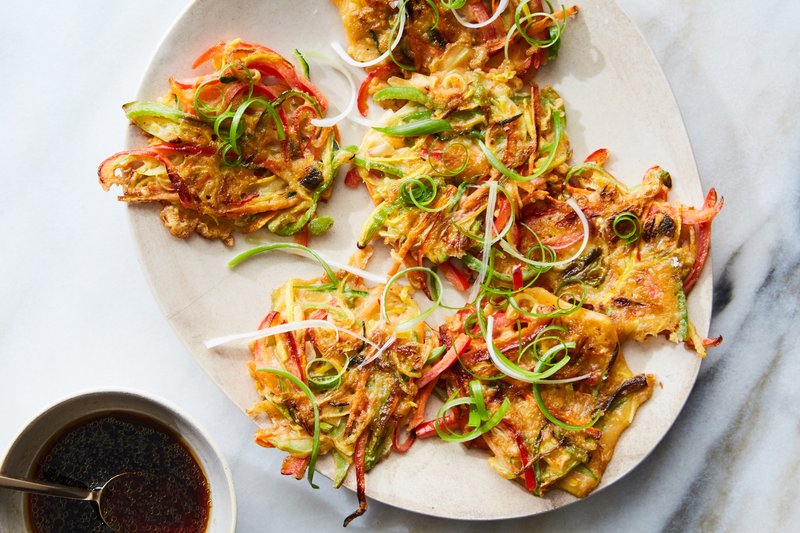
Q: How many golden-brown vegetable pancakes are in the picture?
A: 6